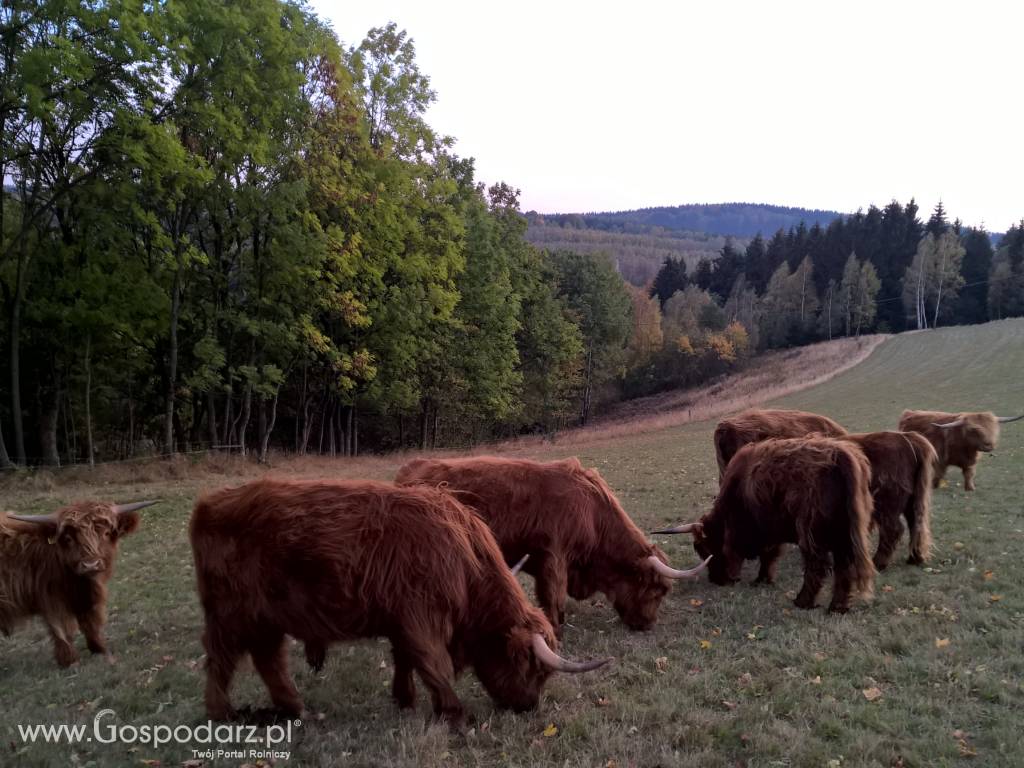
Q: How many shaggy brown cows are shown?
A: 7